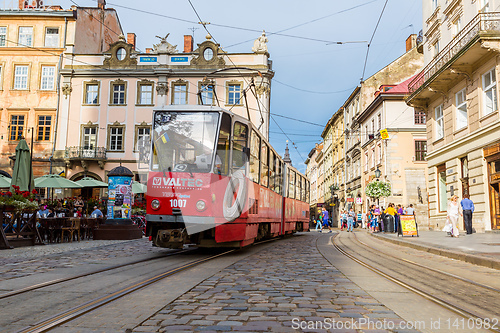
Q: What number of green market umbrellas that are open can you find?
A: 4